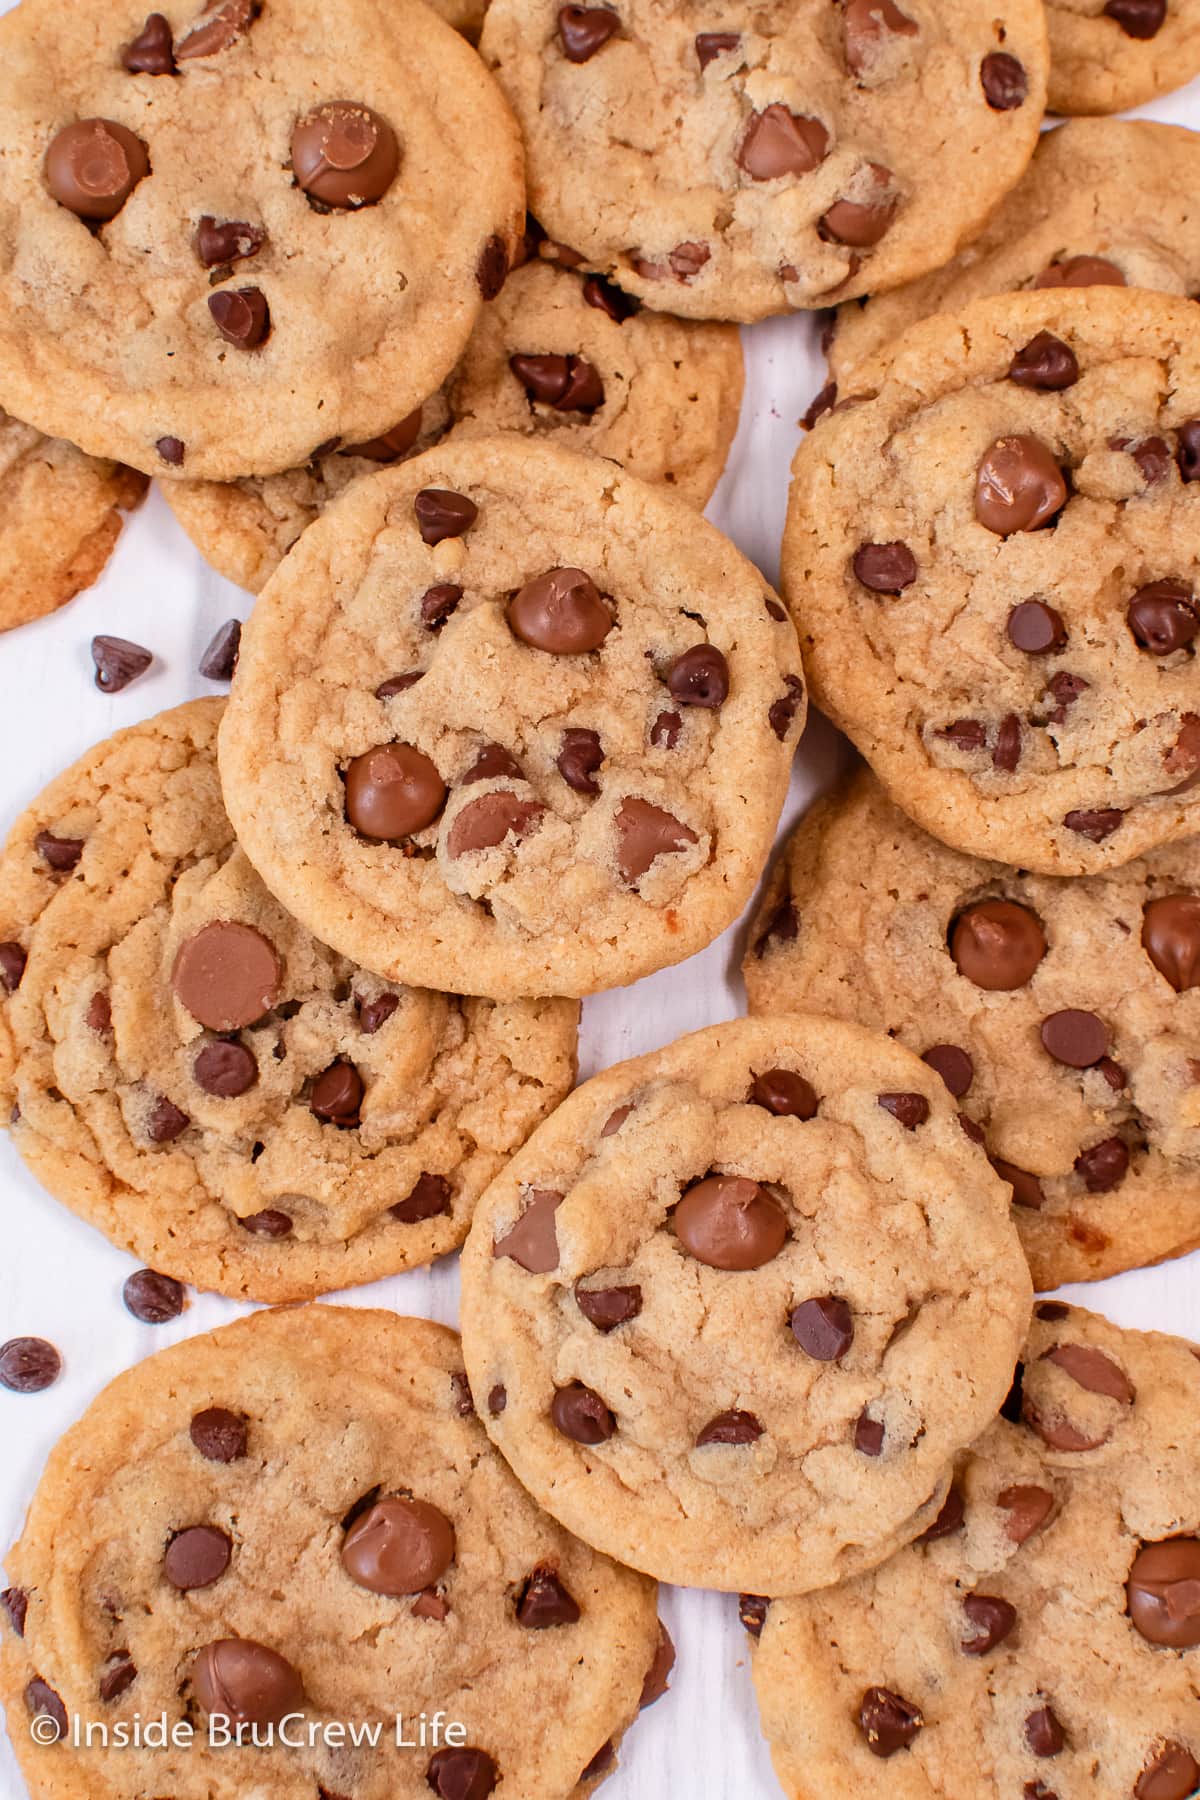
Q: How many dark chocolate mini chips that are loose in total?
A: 4